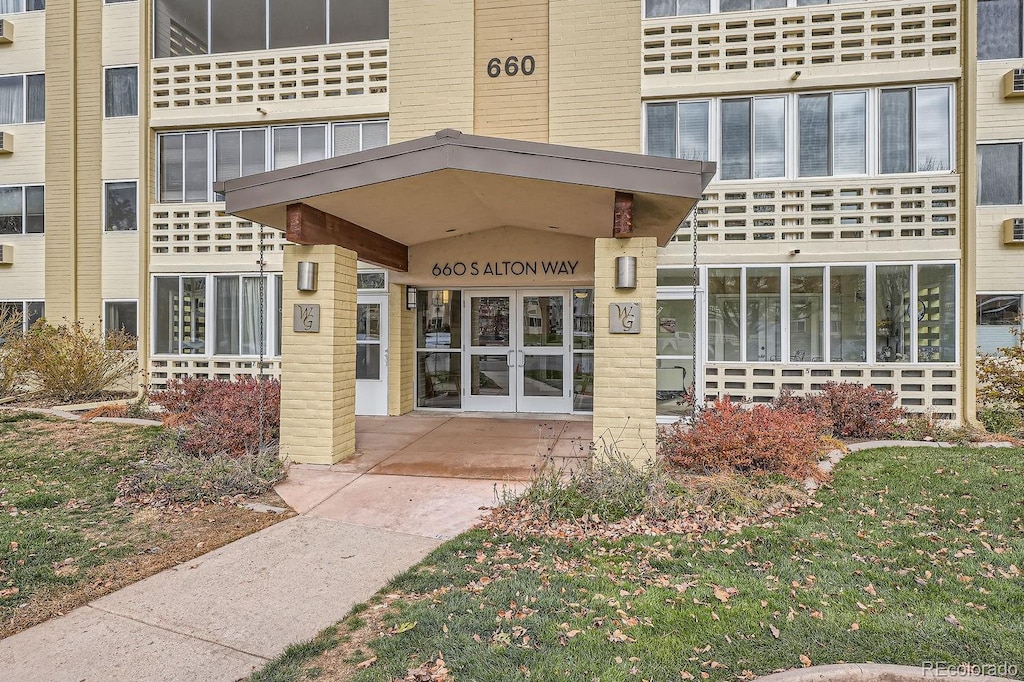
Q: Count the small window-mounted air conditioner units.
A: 5